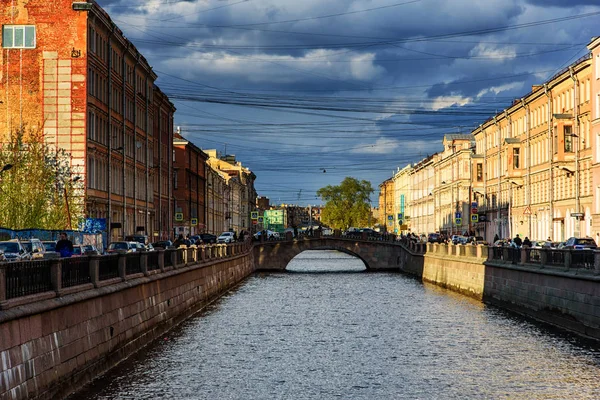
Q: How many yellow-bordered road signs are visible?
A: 8